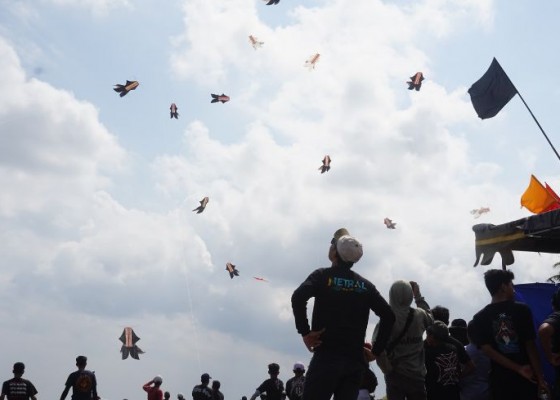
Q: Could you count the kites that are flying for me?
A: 14